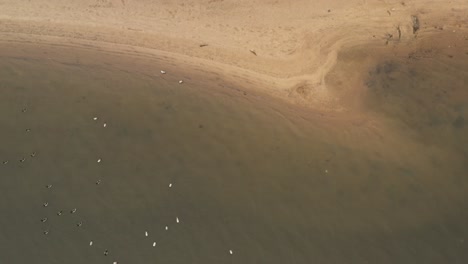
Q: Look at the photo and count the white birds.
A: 13